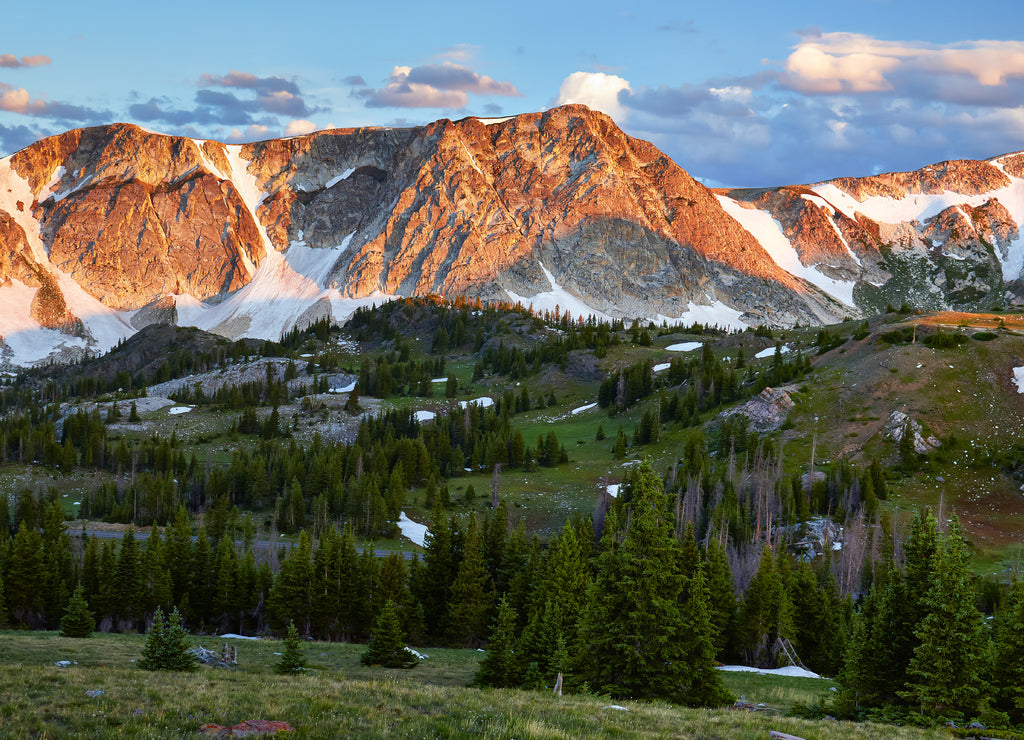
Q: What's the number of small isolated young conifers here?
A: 4